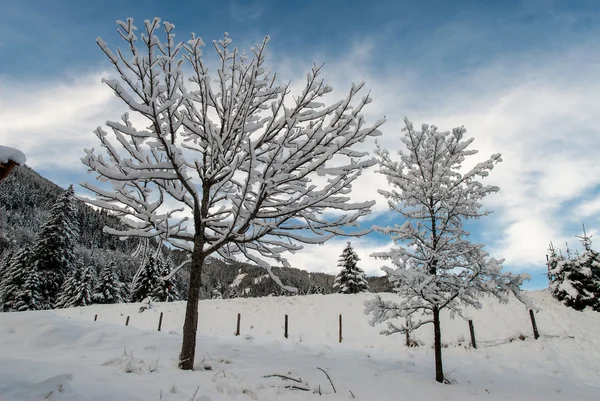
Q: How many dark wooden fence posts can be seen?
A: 9